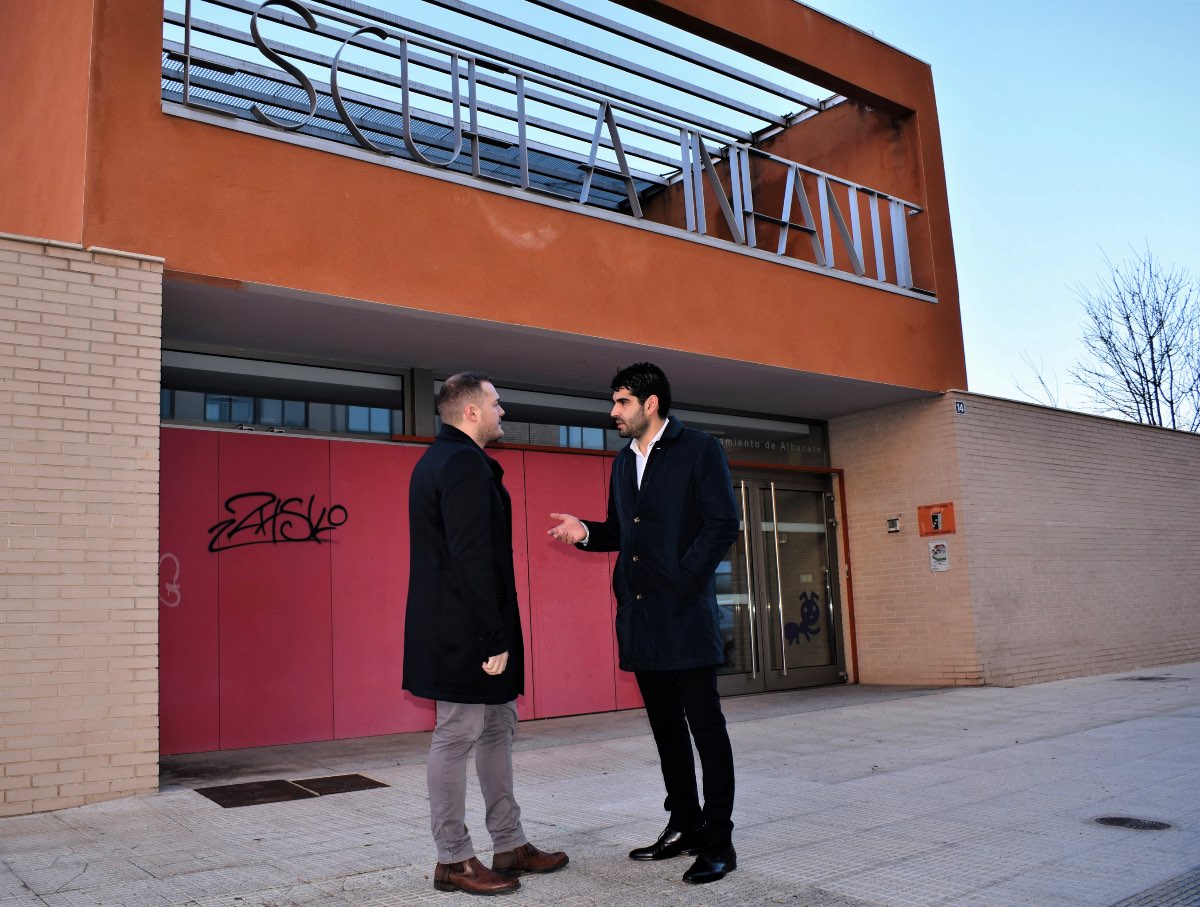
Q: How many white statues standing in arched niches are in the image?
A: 0